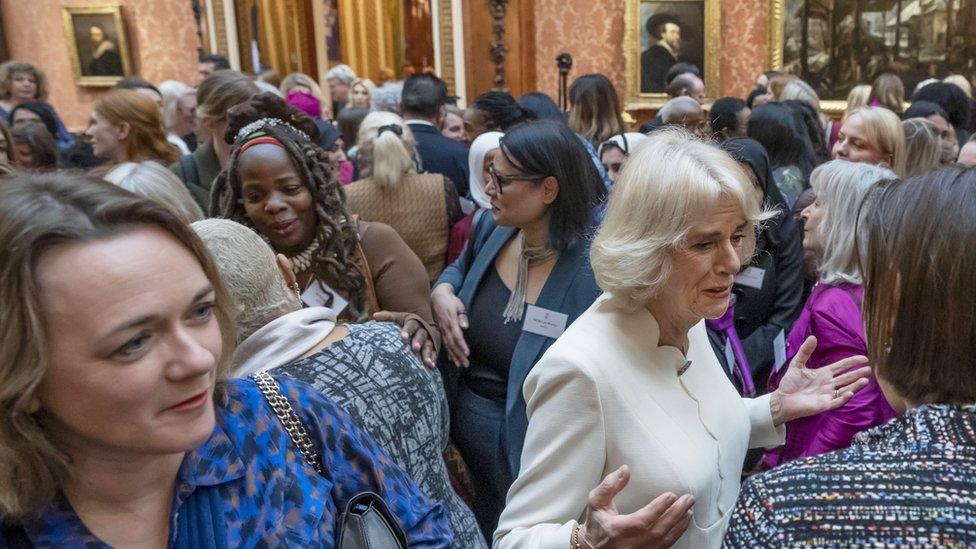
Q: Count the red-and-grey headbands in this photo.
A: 1